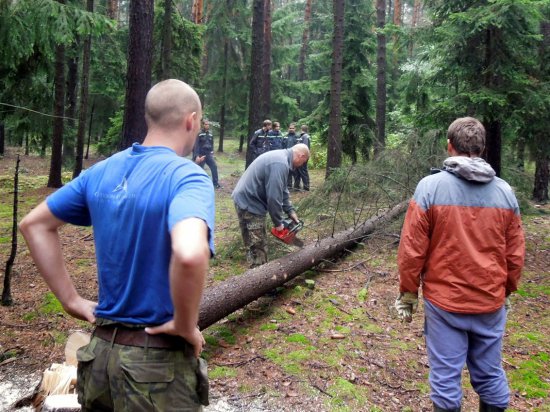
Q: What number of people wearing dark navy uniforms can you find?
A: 5